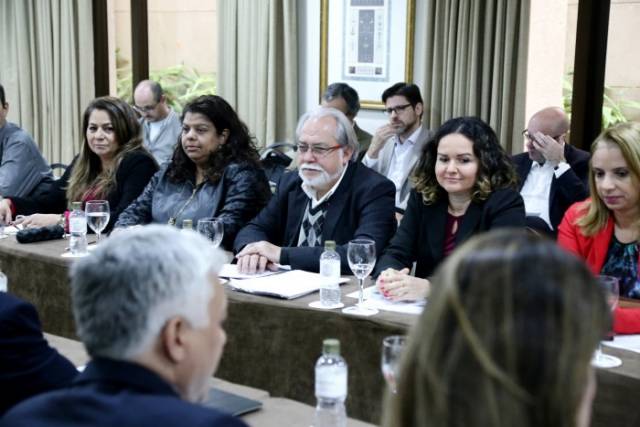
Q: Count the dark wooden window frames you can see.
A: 3